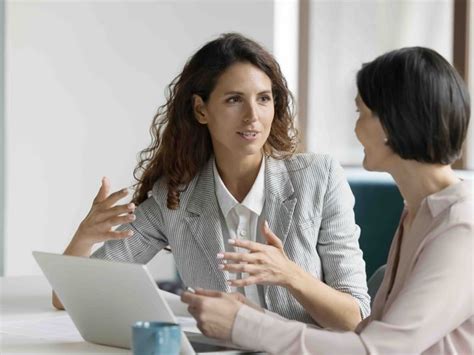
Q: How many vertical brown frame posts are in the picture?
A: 2